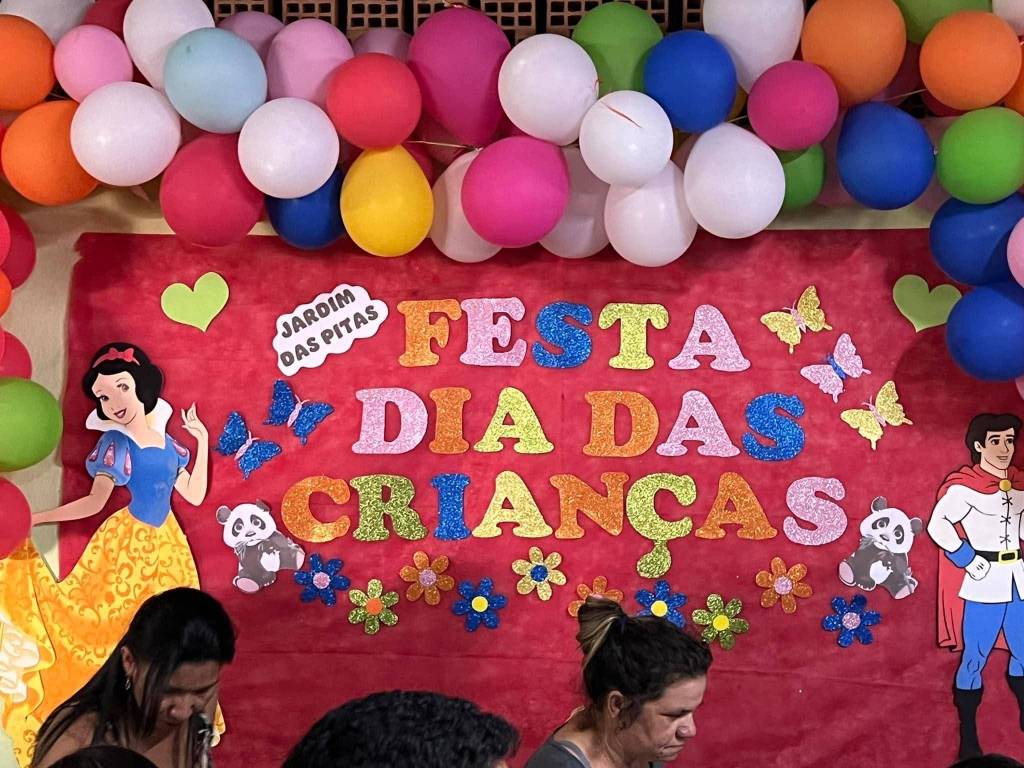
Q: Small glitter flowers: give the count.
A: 10